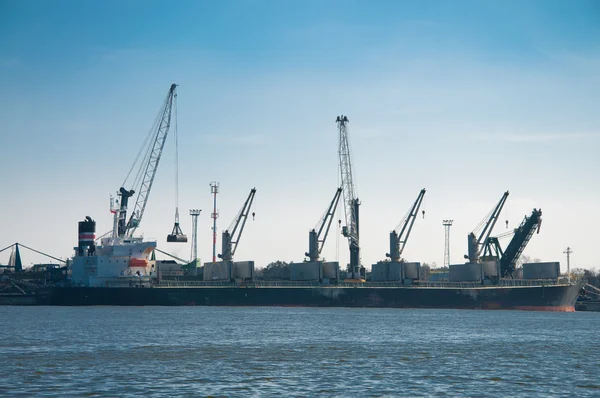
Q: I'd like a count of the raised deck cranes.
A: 4